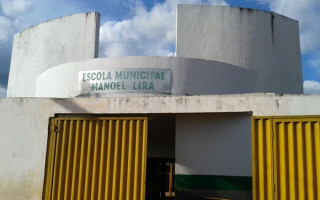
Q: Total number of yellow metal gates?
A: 2